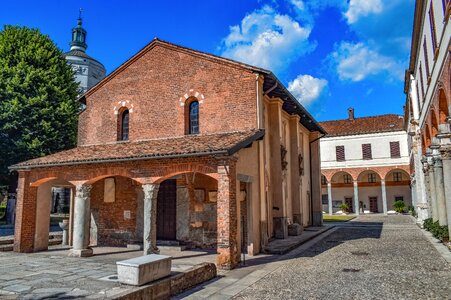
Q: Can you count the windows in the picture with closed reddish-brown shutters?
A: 3